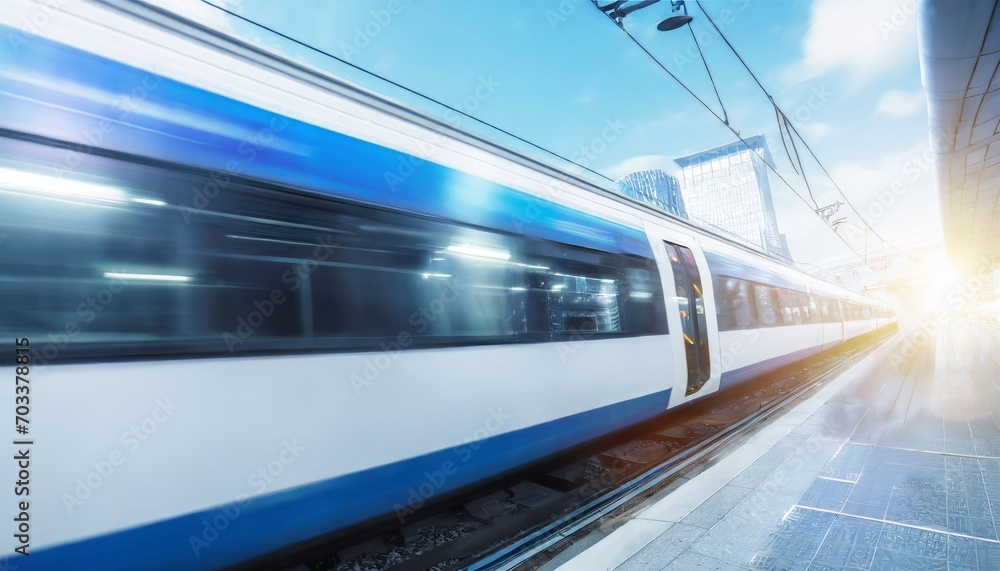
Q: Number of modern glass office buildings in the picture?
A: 2